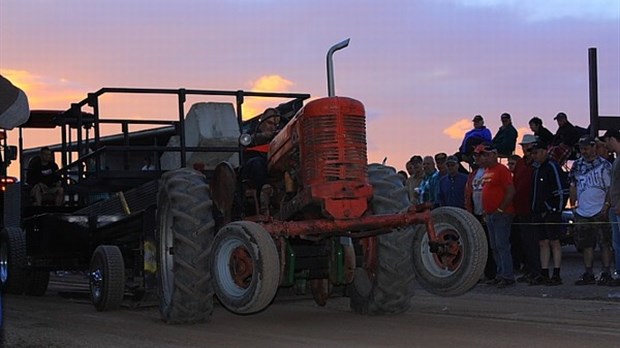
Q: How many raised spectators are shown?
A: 4